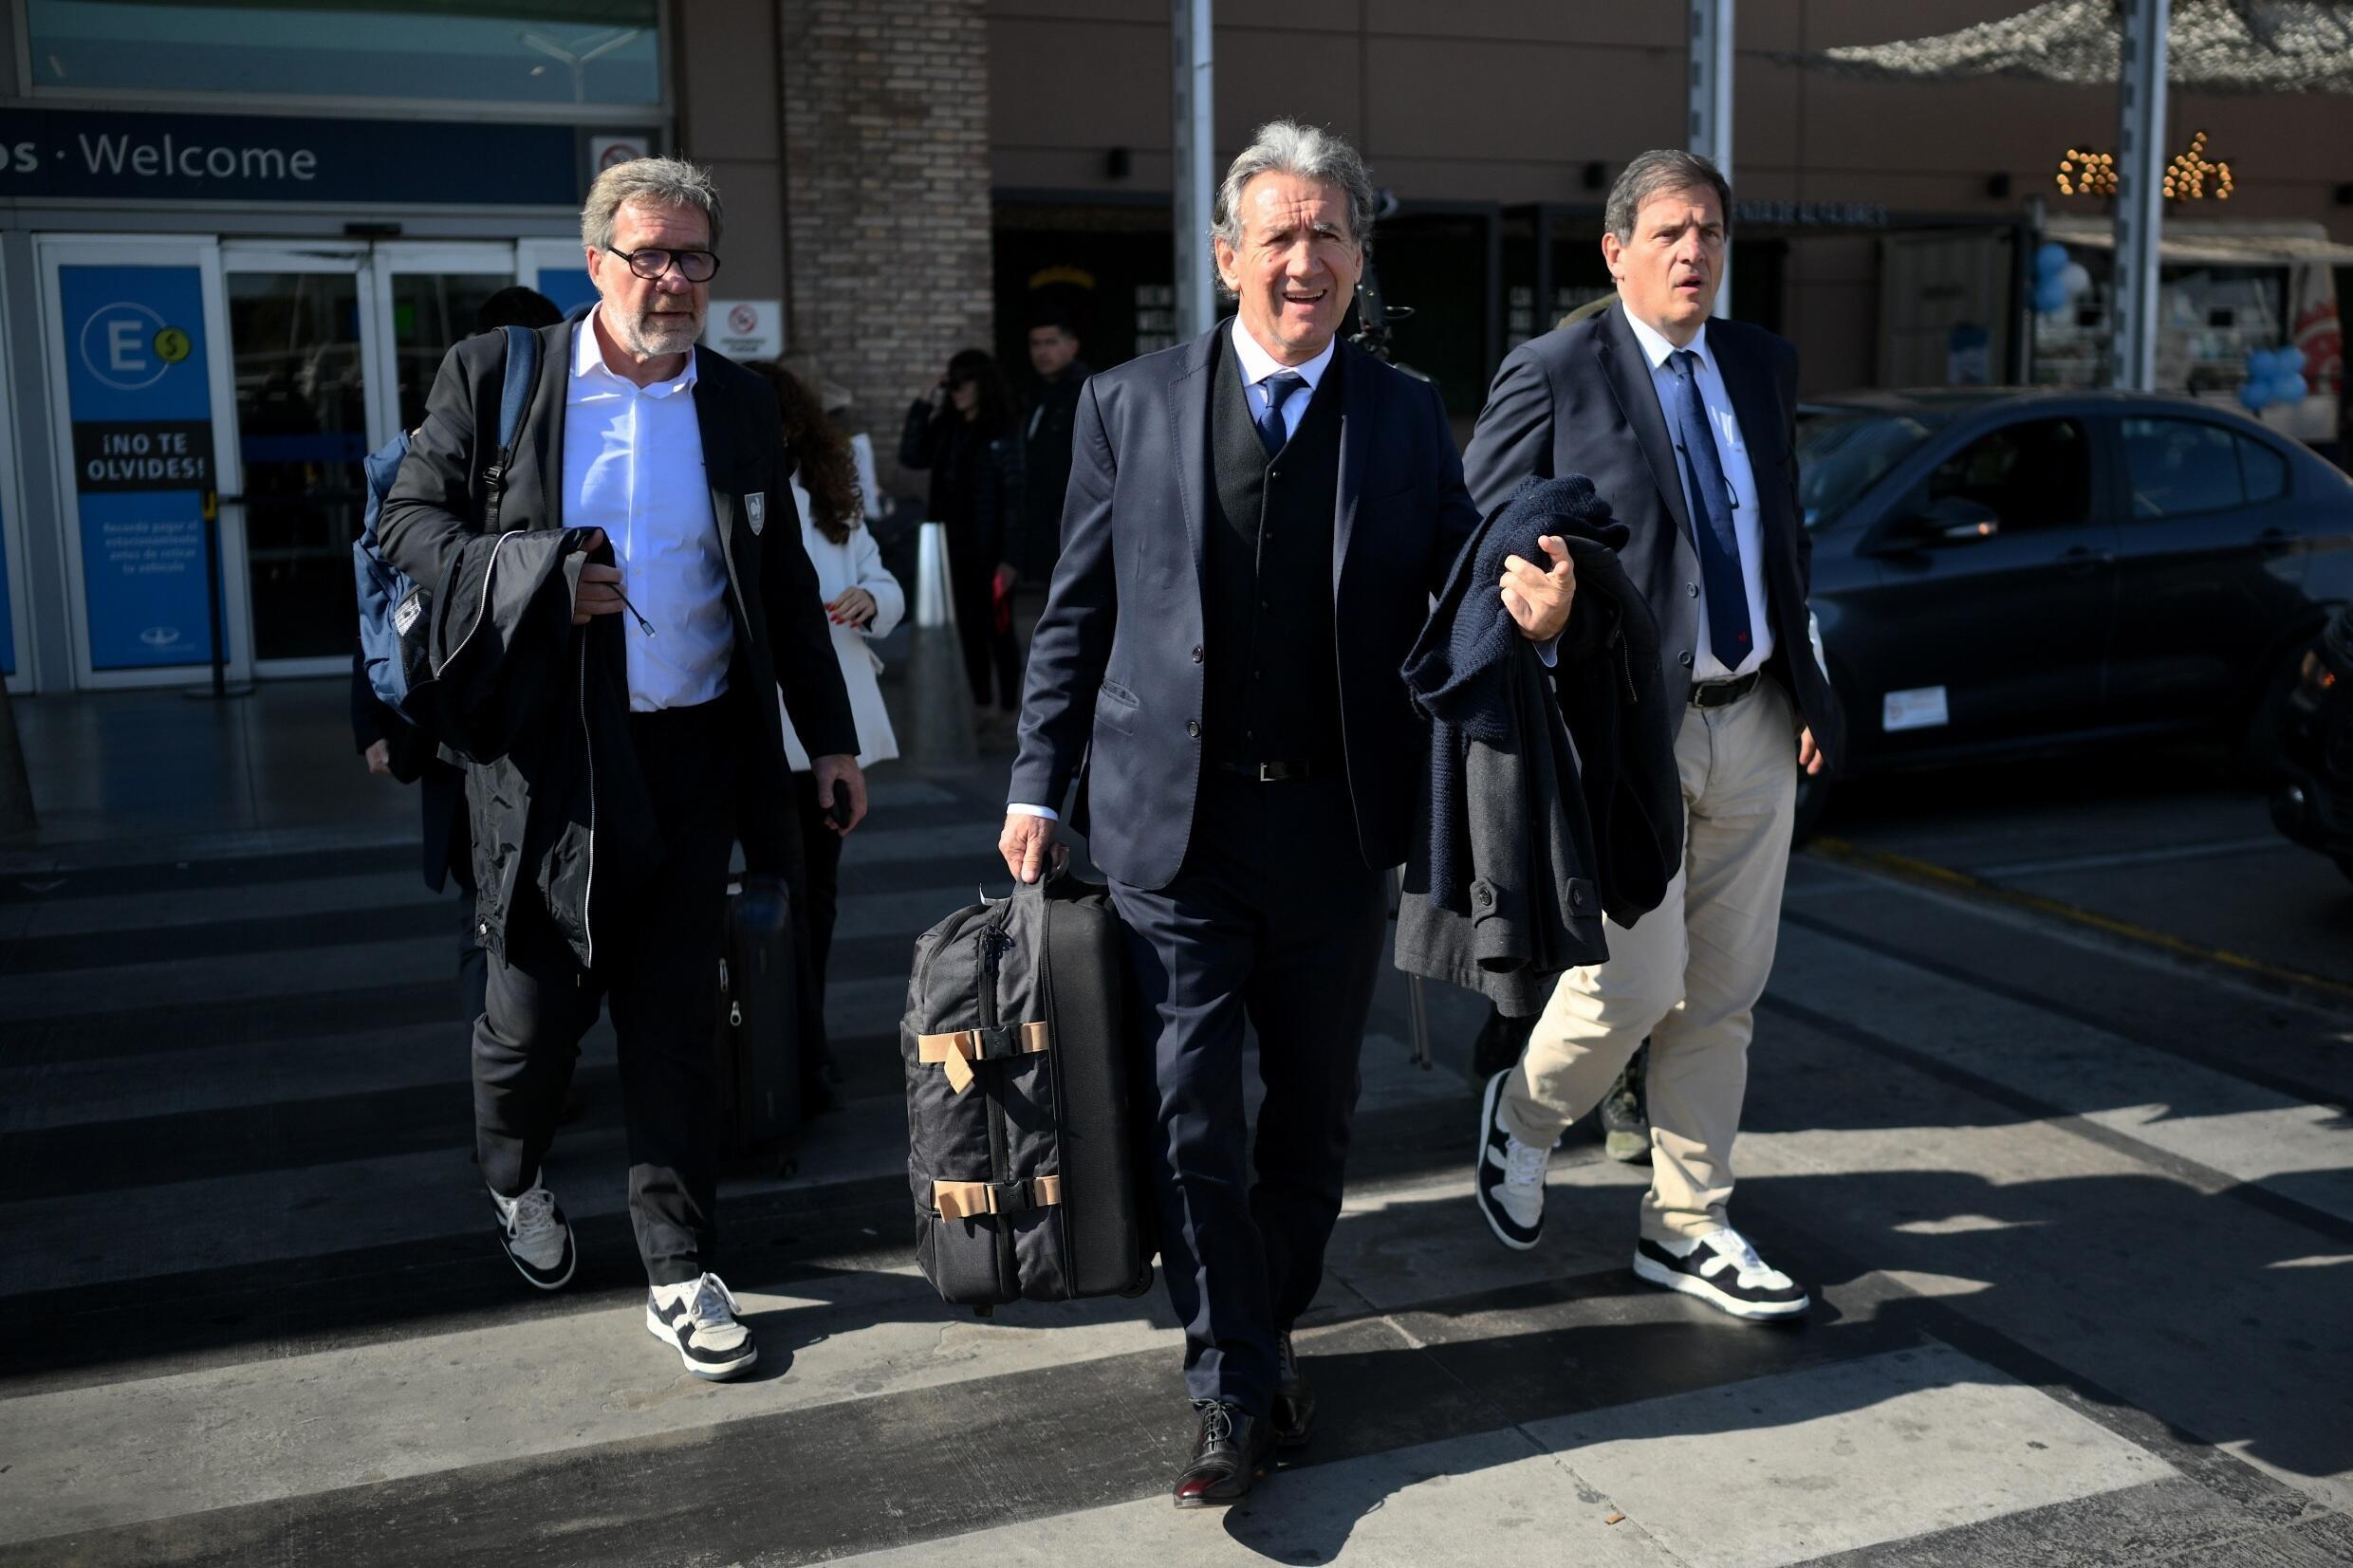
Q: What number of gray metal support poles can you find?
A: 3